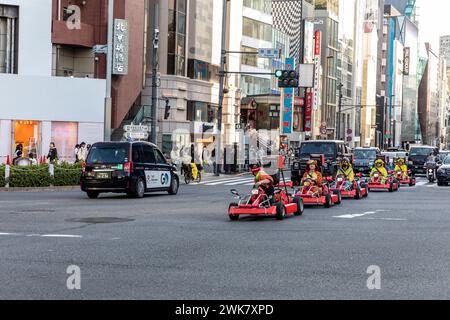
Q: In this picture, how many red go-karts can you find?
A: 5